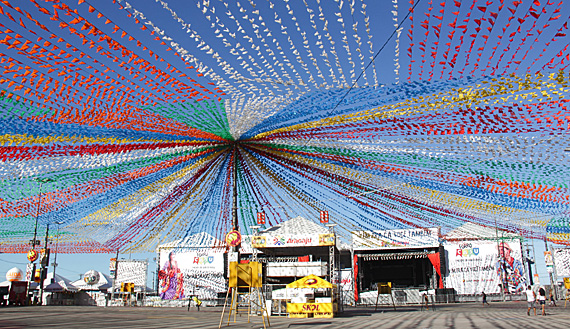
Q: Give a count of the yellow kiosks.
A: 1